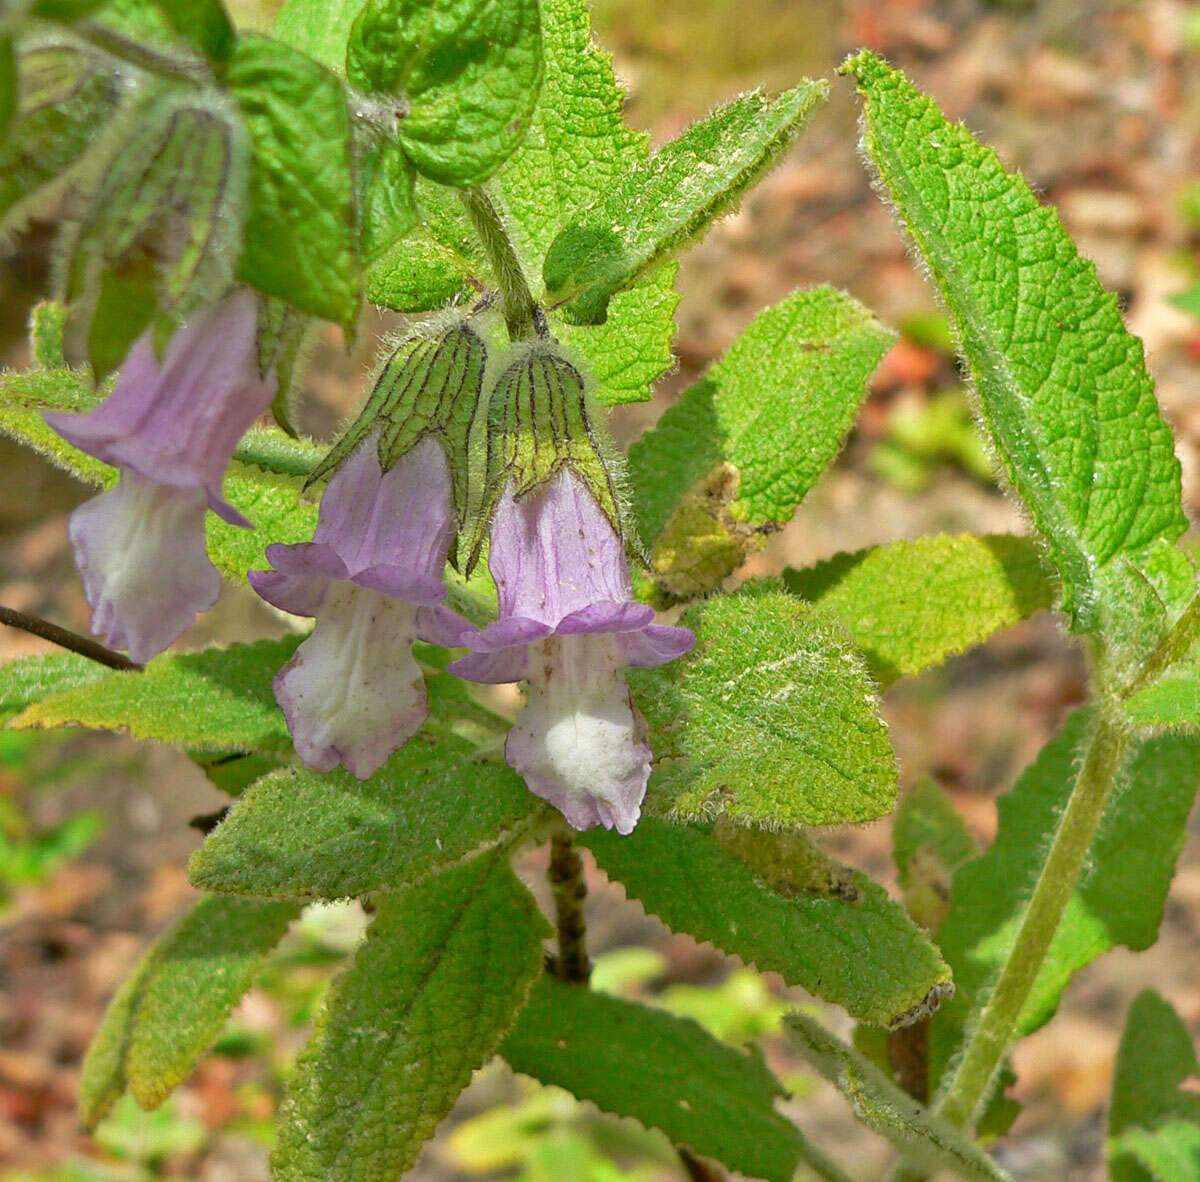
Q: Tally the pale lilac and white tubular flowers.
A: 3